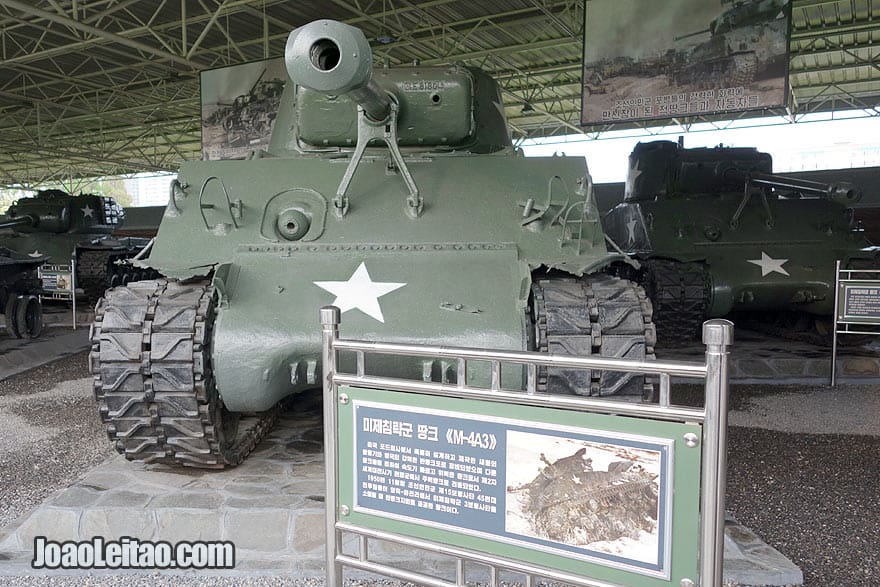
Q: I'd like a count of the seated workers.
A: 0